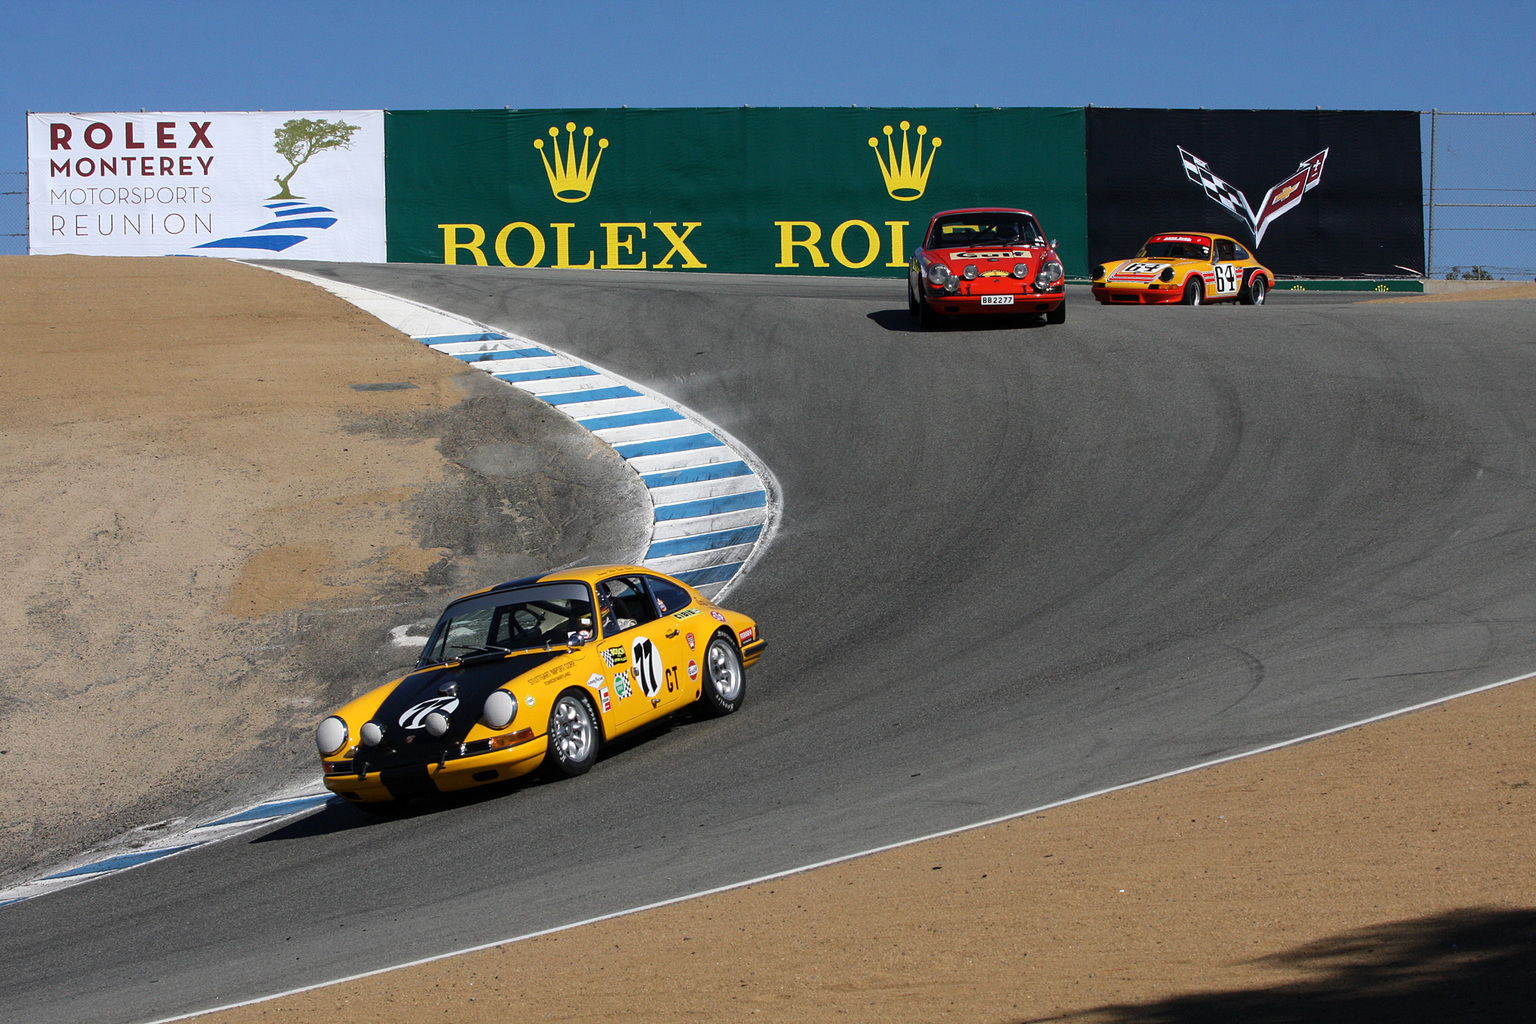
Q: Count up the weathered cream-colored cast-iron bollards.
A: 0